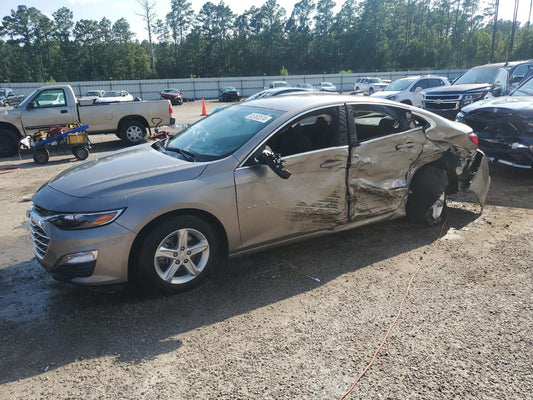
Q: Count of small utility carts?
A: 1